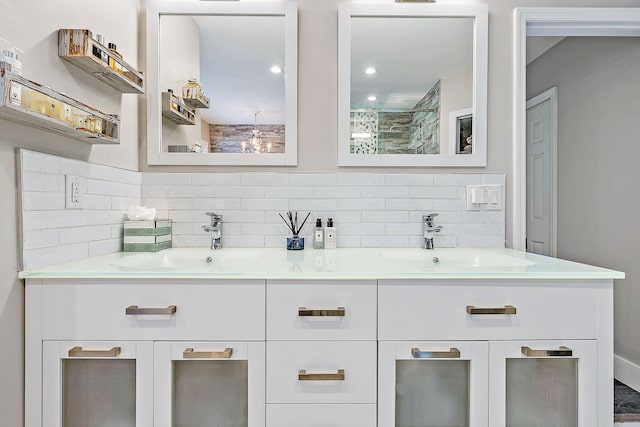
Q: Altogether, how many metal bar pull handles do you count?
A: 8